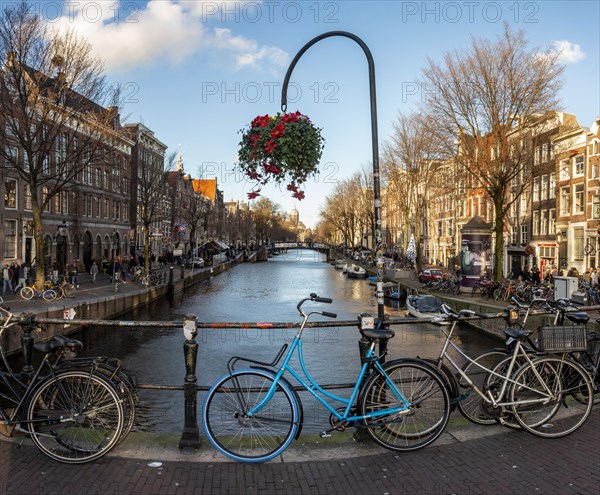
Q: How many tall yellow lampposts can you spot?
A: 0